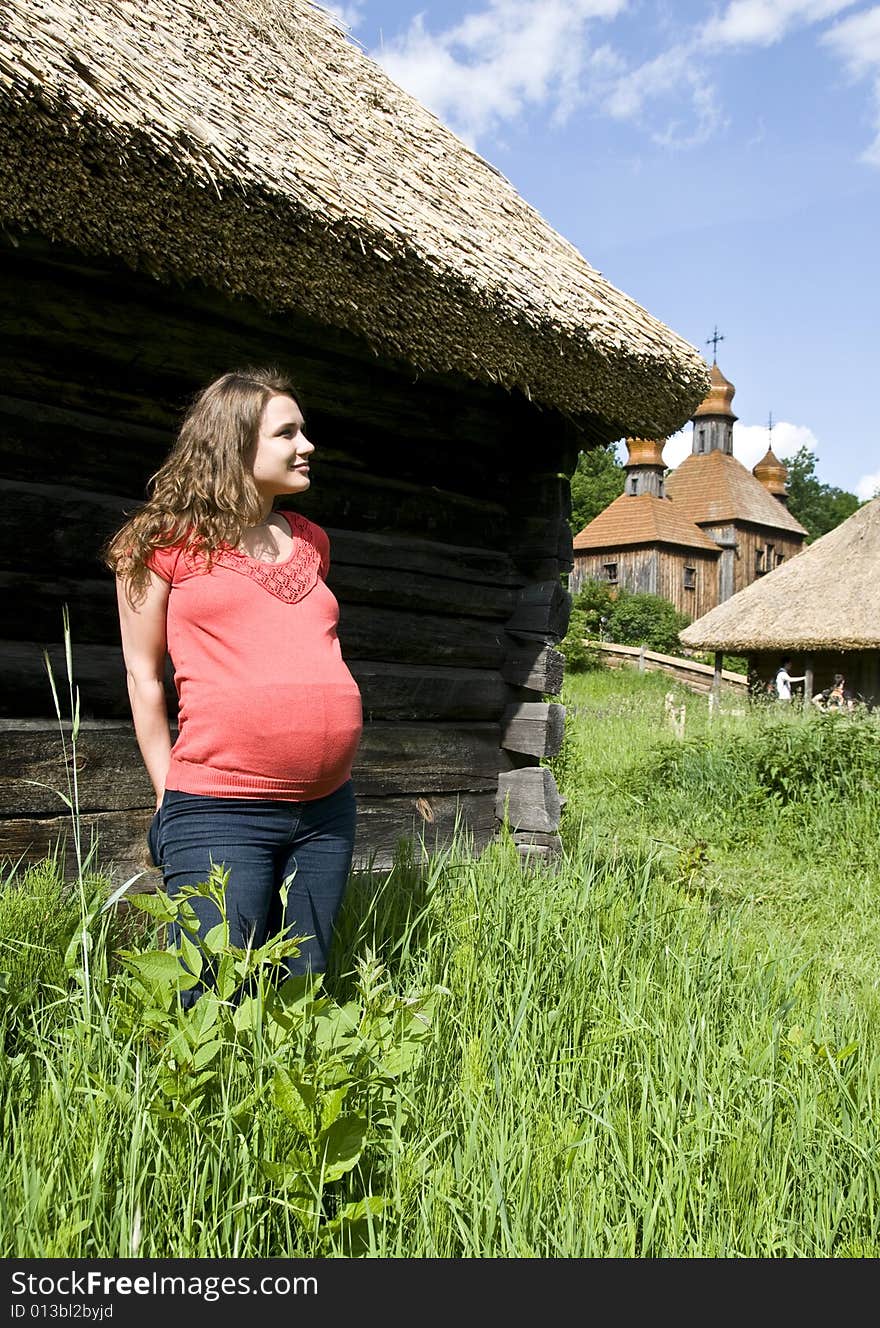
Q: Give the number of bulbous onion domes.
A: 3